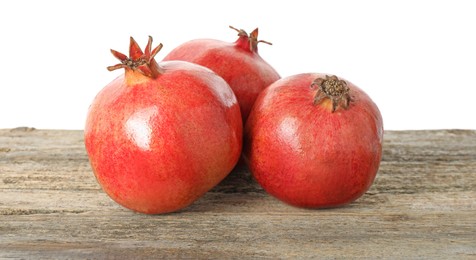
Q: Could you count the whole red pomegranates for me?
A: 3